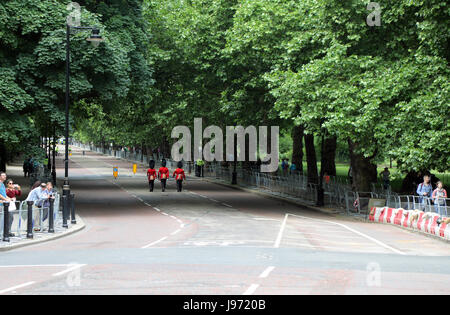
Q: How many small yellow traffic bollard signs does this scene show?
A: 2